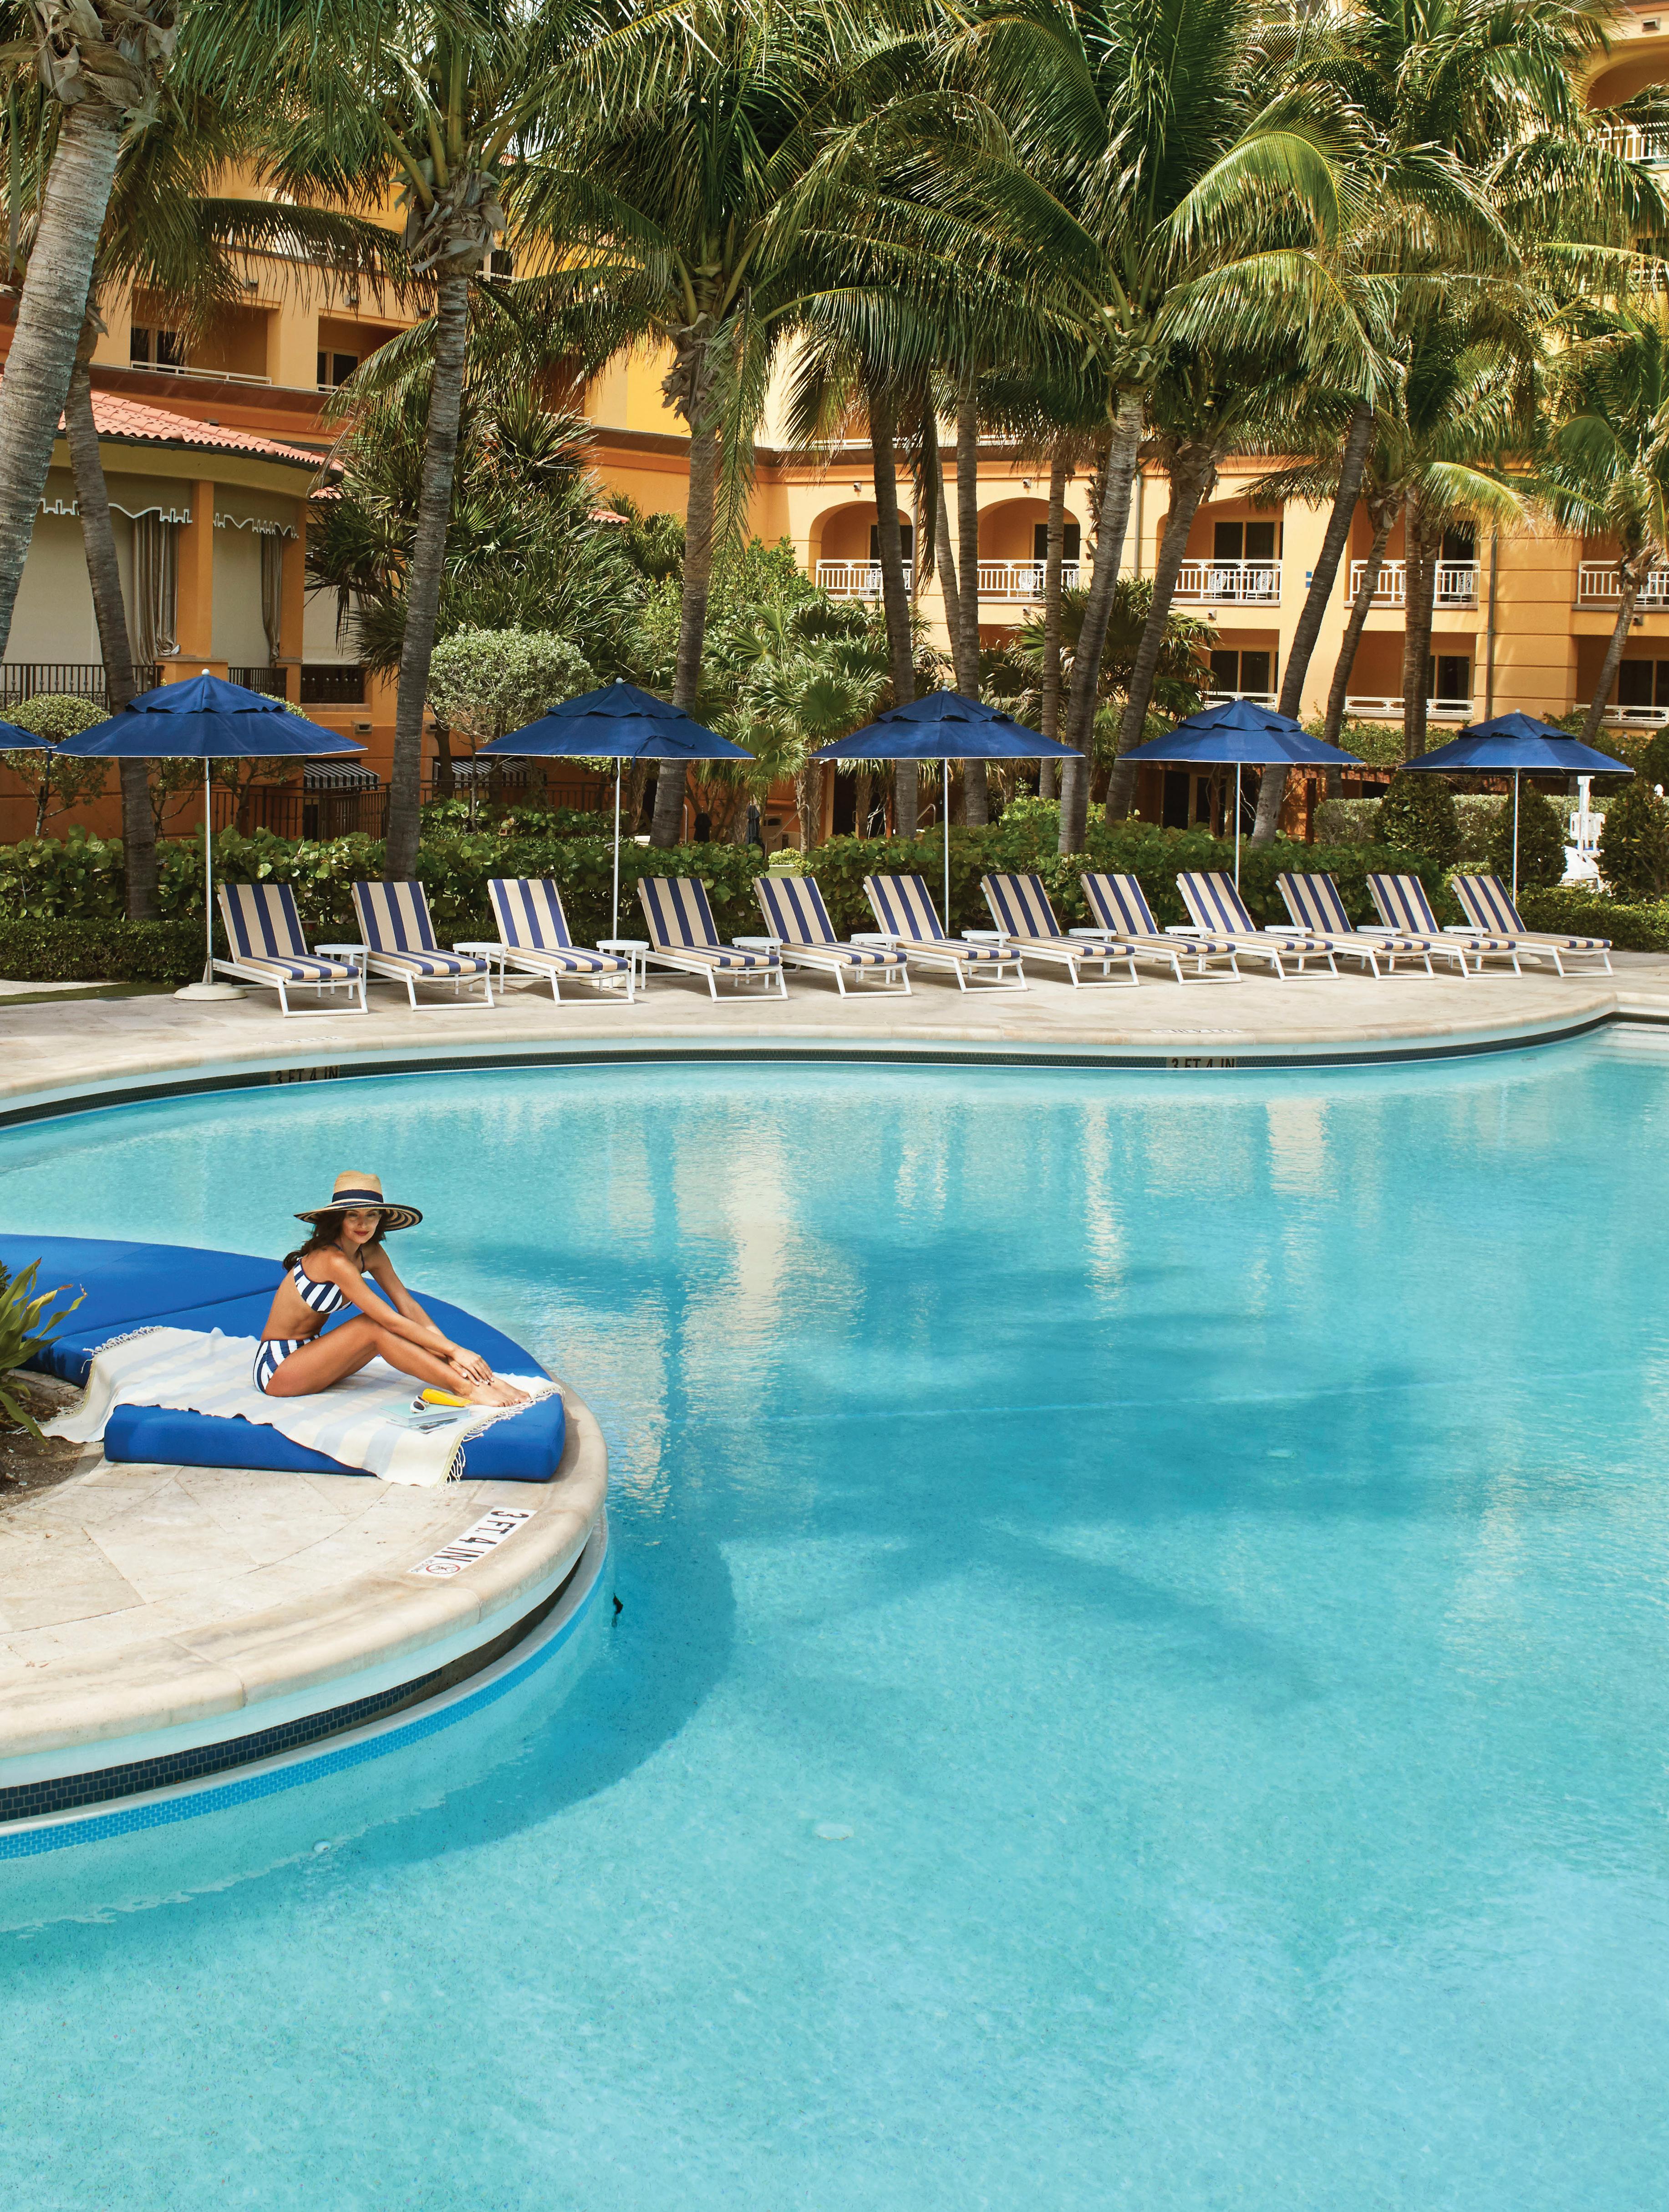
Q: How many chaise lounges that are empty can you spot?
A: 12